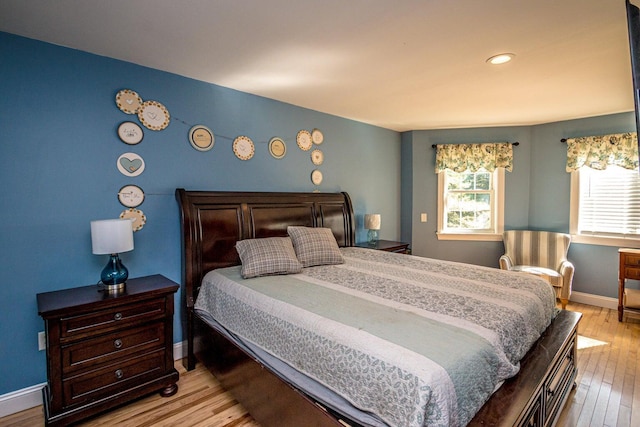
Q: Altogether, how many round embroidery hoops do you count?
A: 13